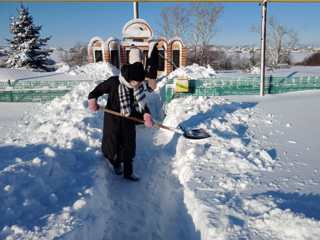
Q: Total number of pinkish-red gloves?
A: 2